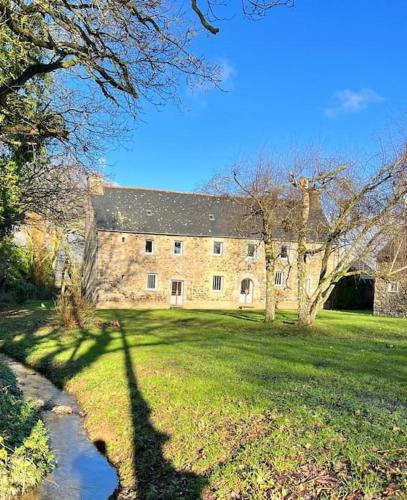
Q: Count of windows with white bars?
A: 2